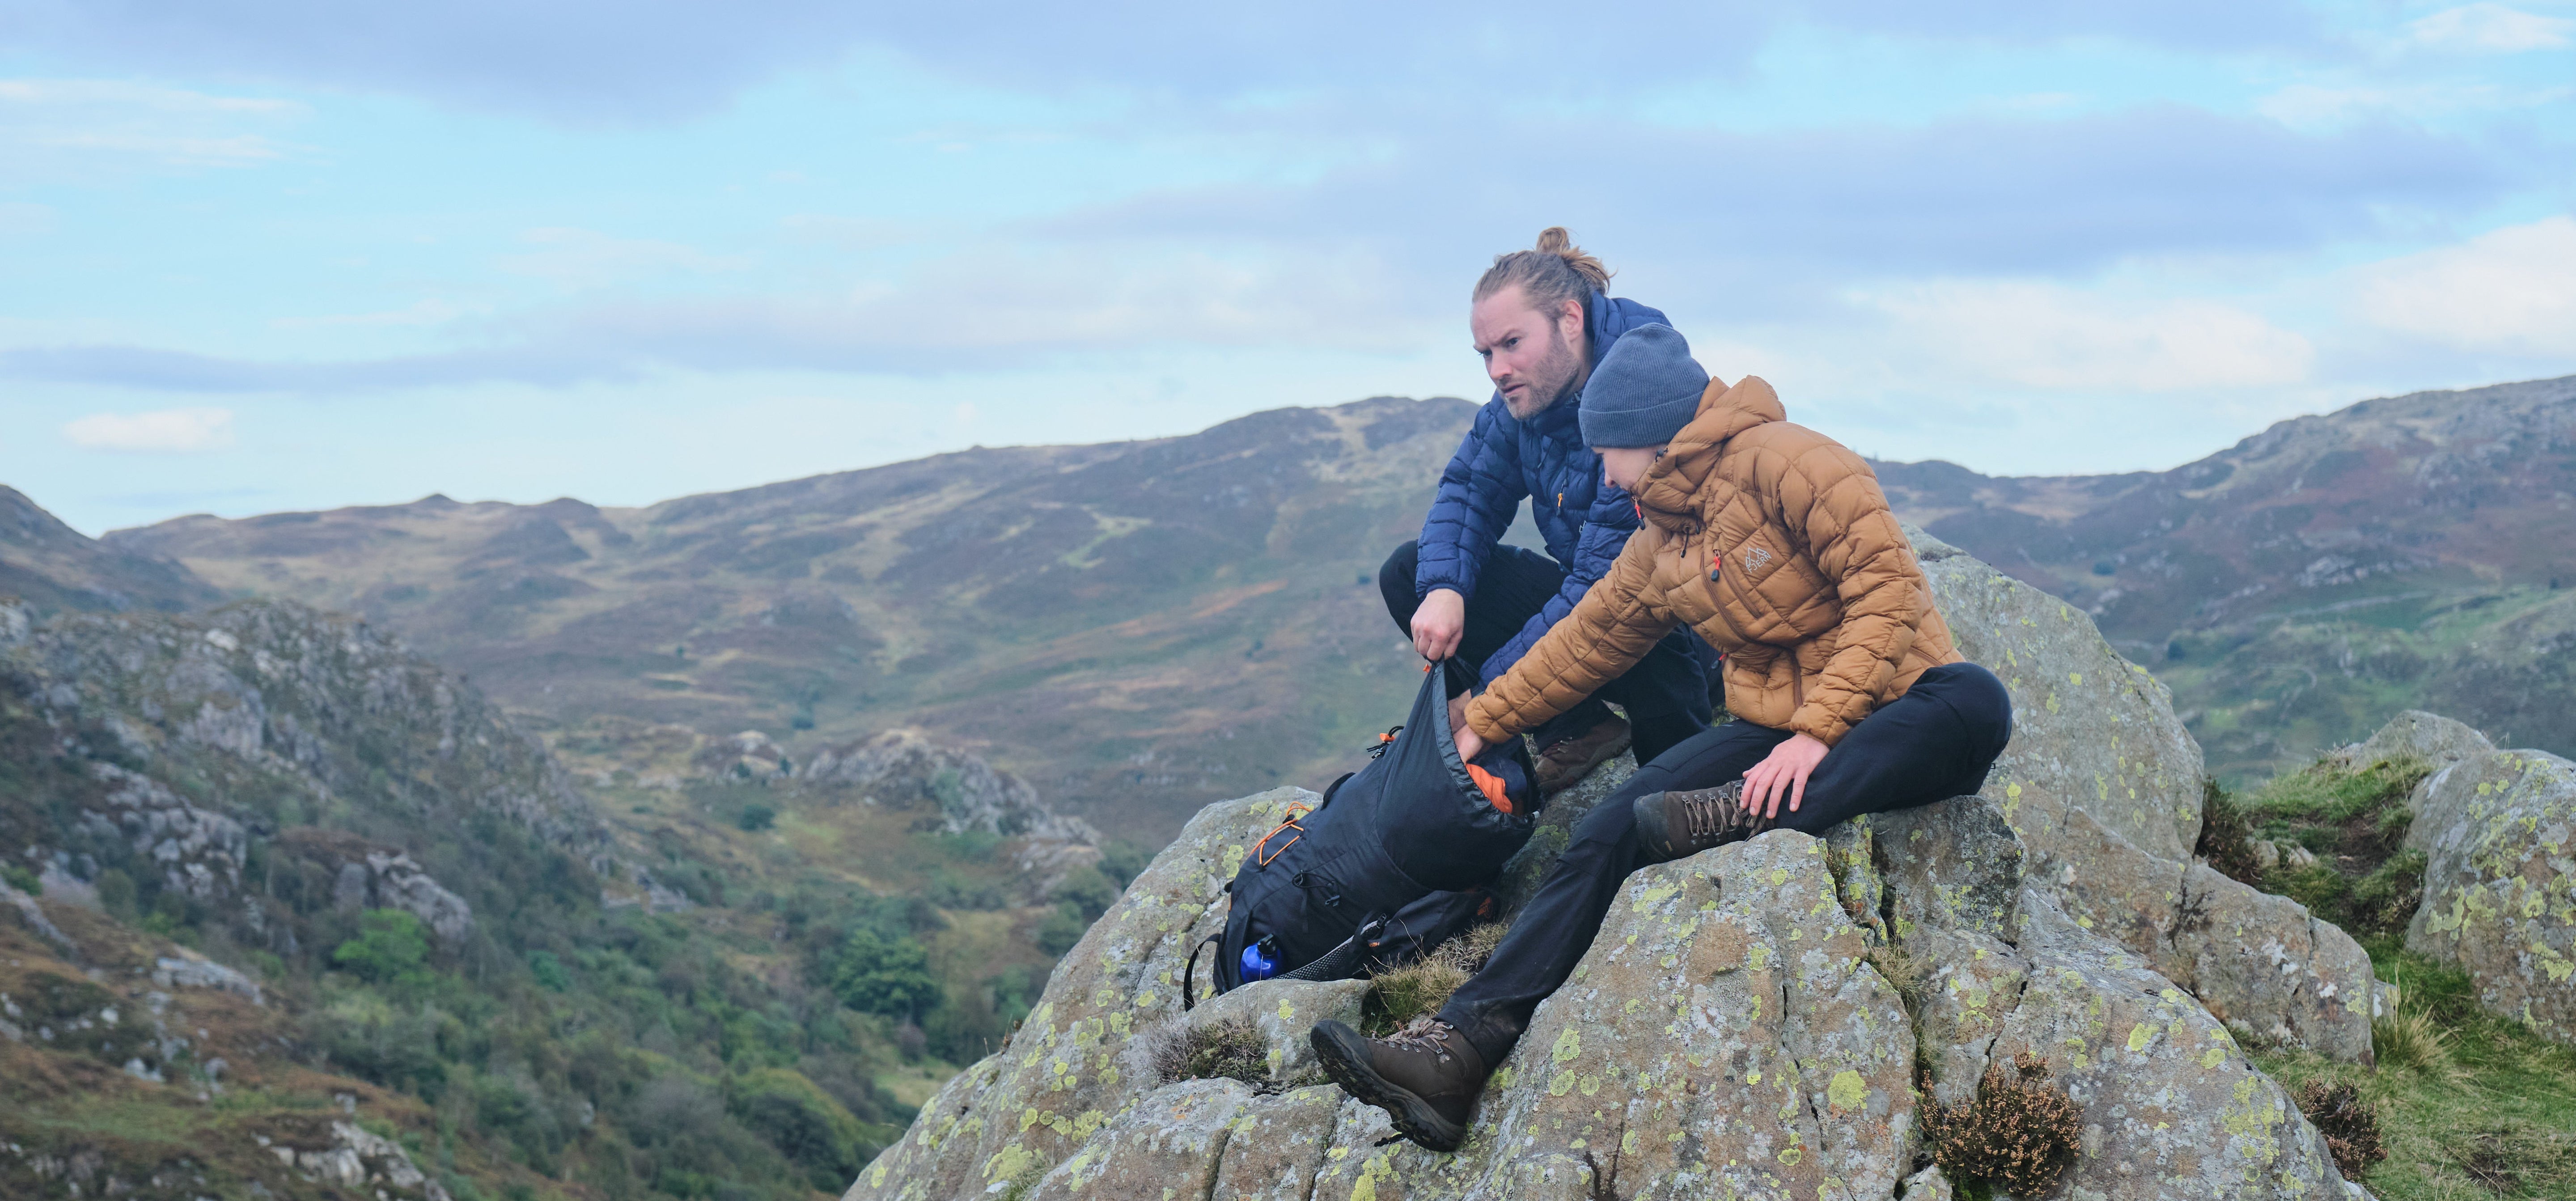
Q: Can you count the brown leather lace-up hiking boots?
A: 3